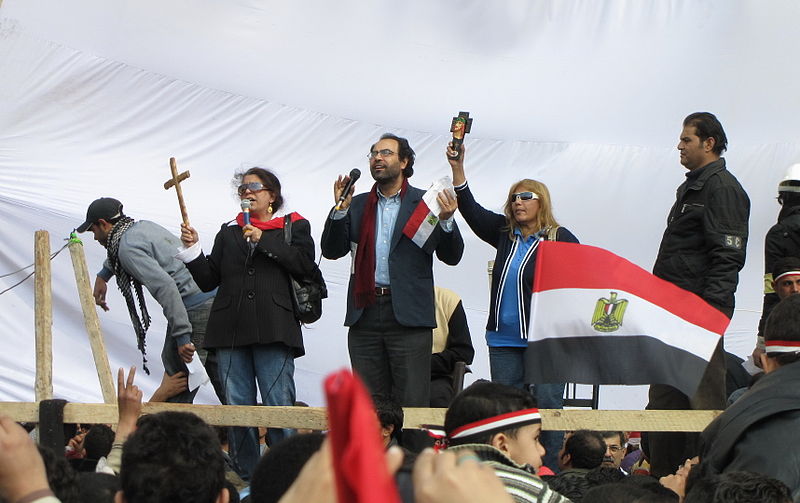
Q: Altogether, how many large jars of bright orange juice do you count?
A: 0